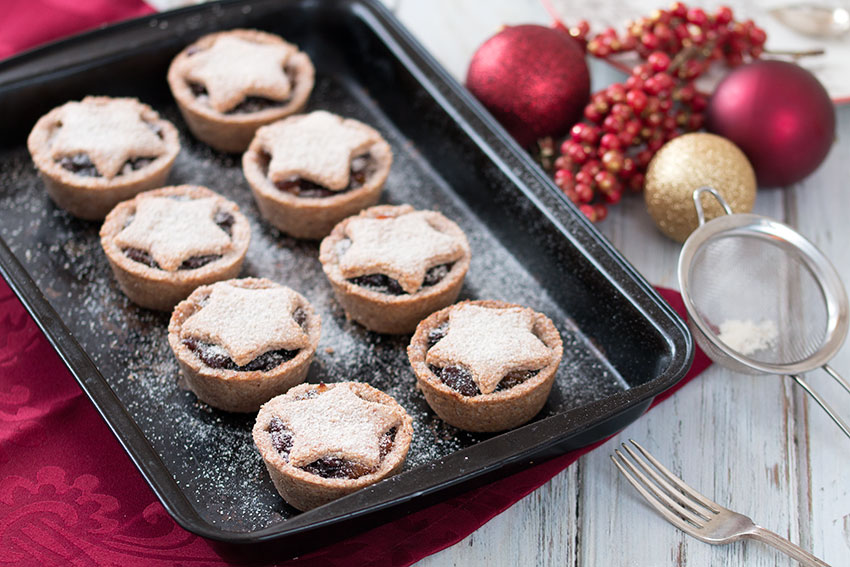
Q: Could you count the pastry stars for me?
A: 8